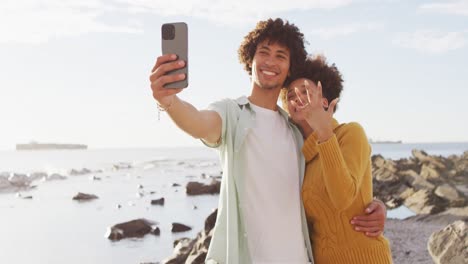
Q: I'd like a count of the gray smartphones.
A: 1